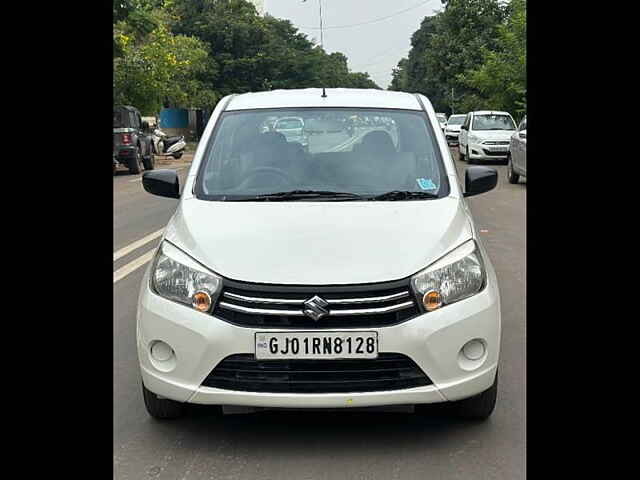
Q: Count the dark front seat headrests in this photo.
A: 2